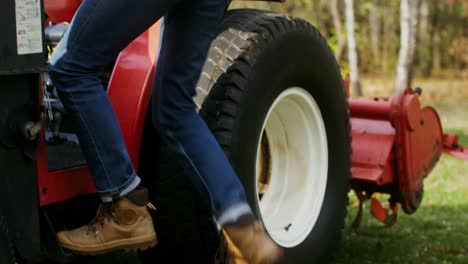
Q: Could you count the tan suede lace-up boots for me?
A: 2